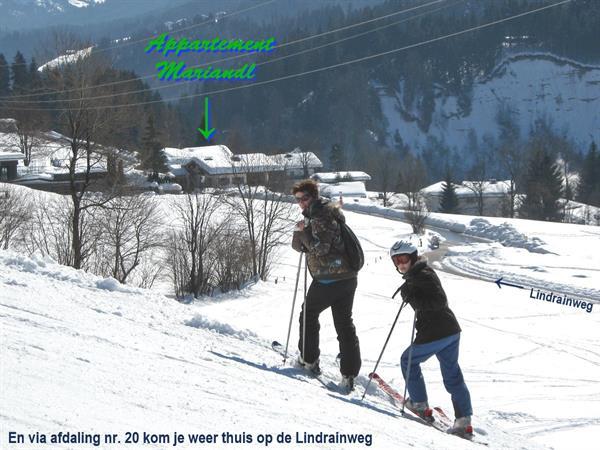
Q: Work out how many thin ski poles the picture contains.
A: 4